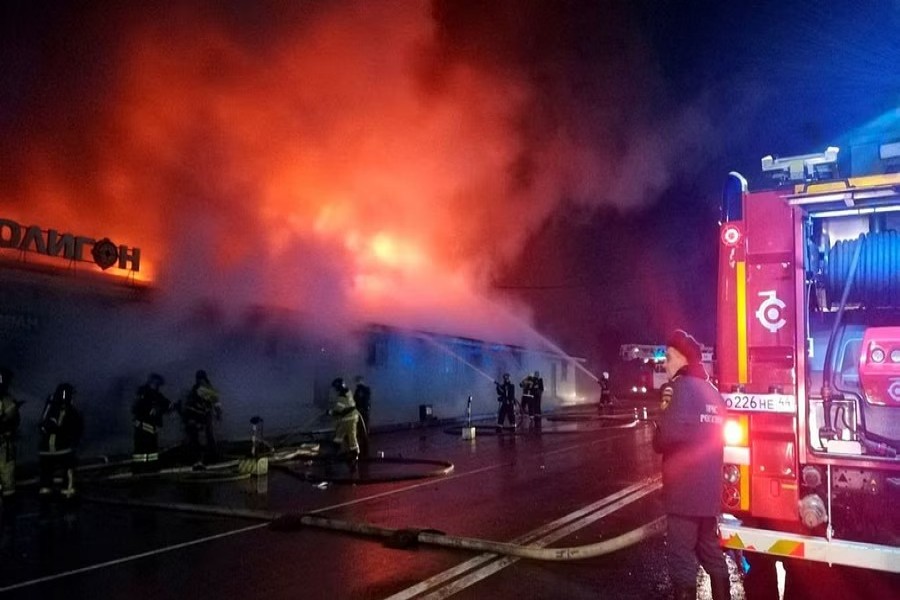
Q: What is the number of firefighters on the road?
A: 11